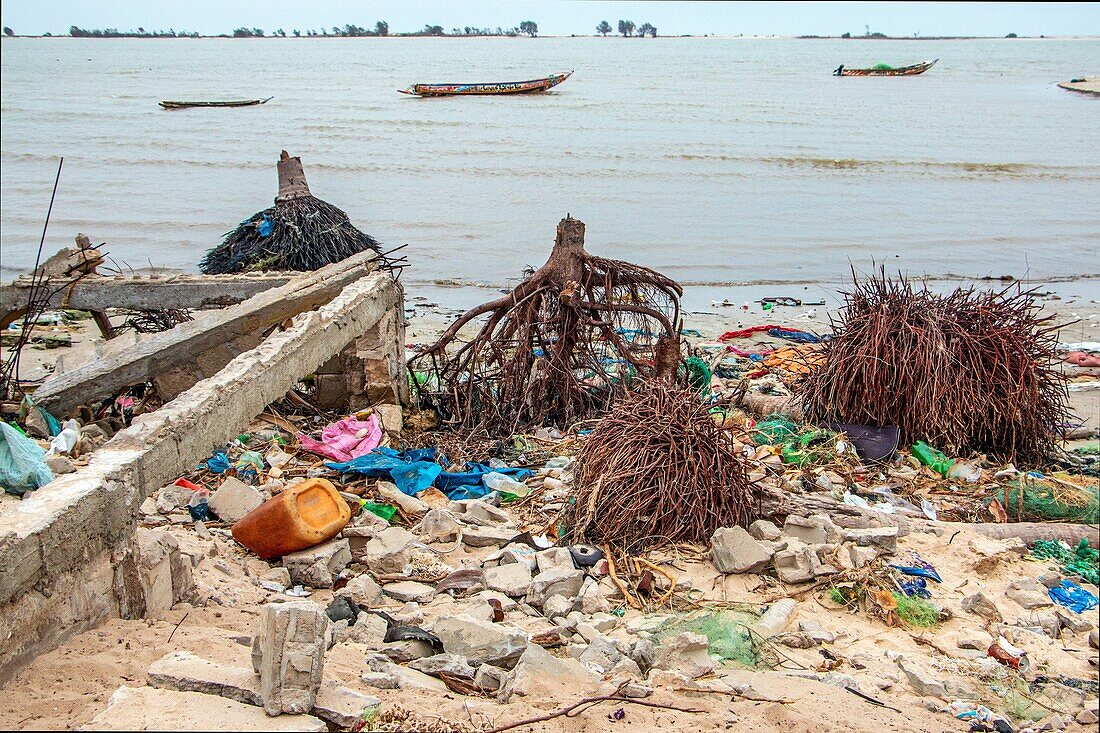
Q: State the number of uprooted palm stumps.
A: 4